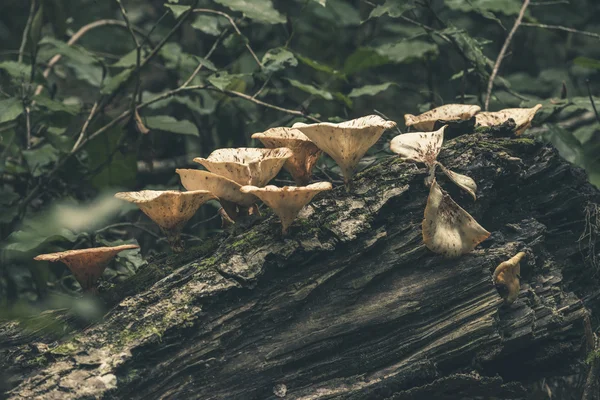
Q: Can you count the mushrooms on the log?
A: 13